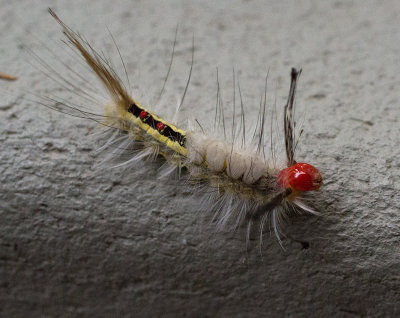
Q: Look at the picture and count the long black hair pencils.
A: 2